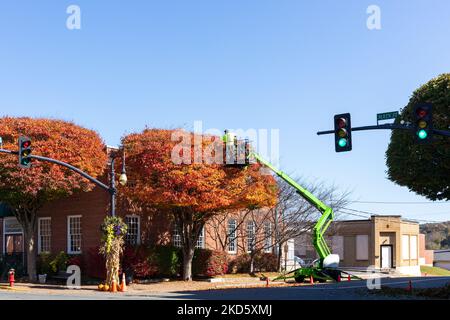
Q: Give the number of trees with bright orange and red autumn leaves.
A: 2